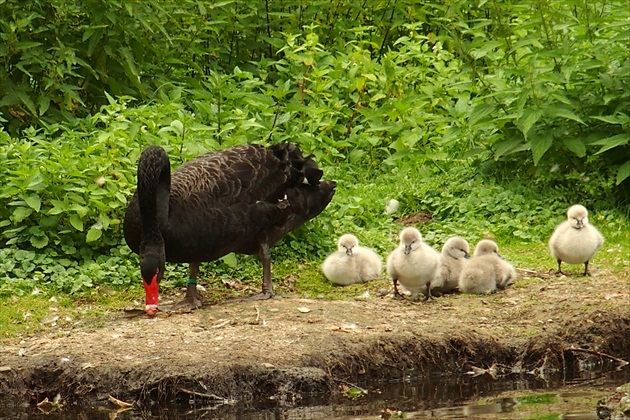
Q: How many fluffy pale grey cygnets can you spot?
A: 5